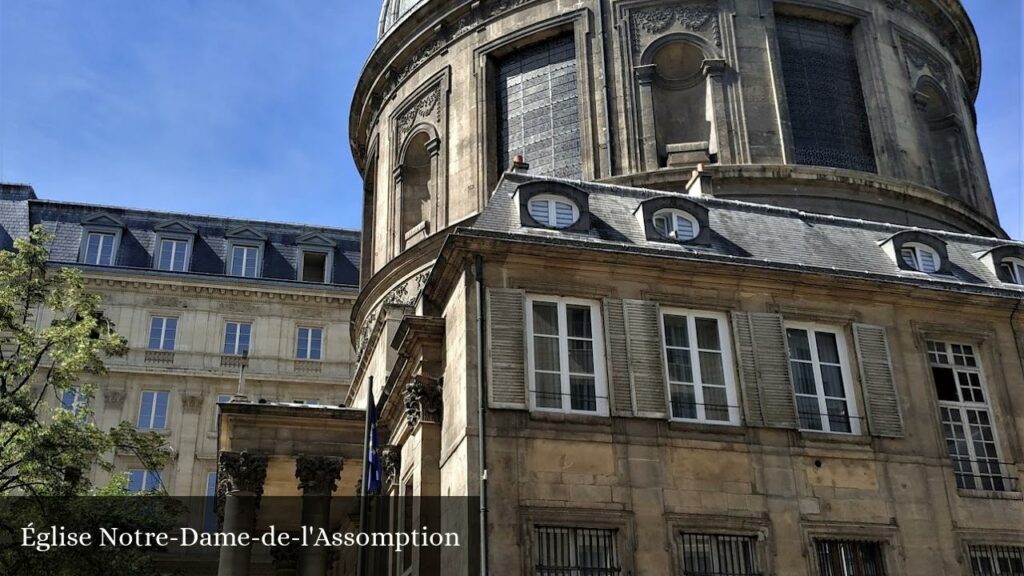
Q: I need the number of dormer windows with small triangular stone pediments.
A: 4